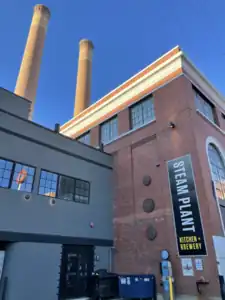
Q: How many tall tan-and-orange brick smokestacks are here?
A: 2